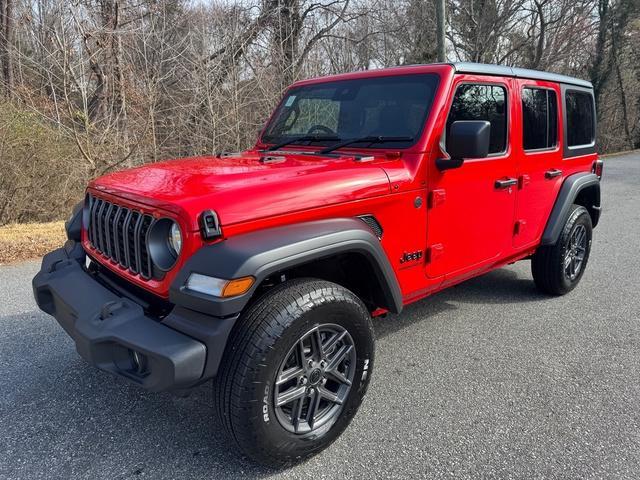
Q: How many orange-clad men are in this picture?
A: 0